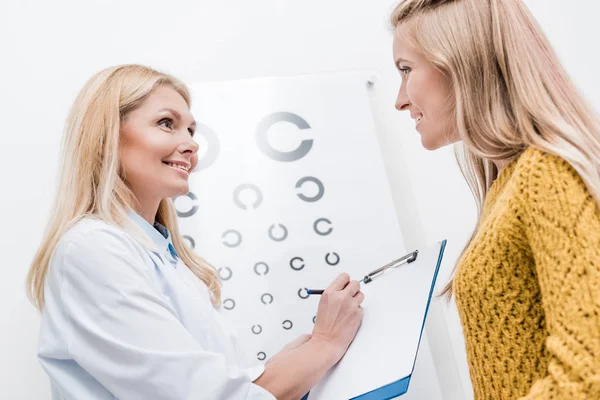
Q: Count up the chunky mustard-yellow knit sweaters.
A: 1